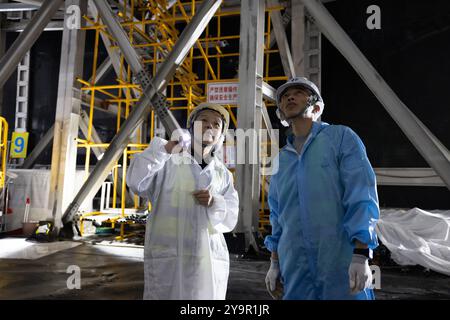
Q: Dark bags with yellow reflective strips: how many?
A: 1